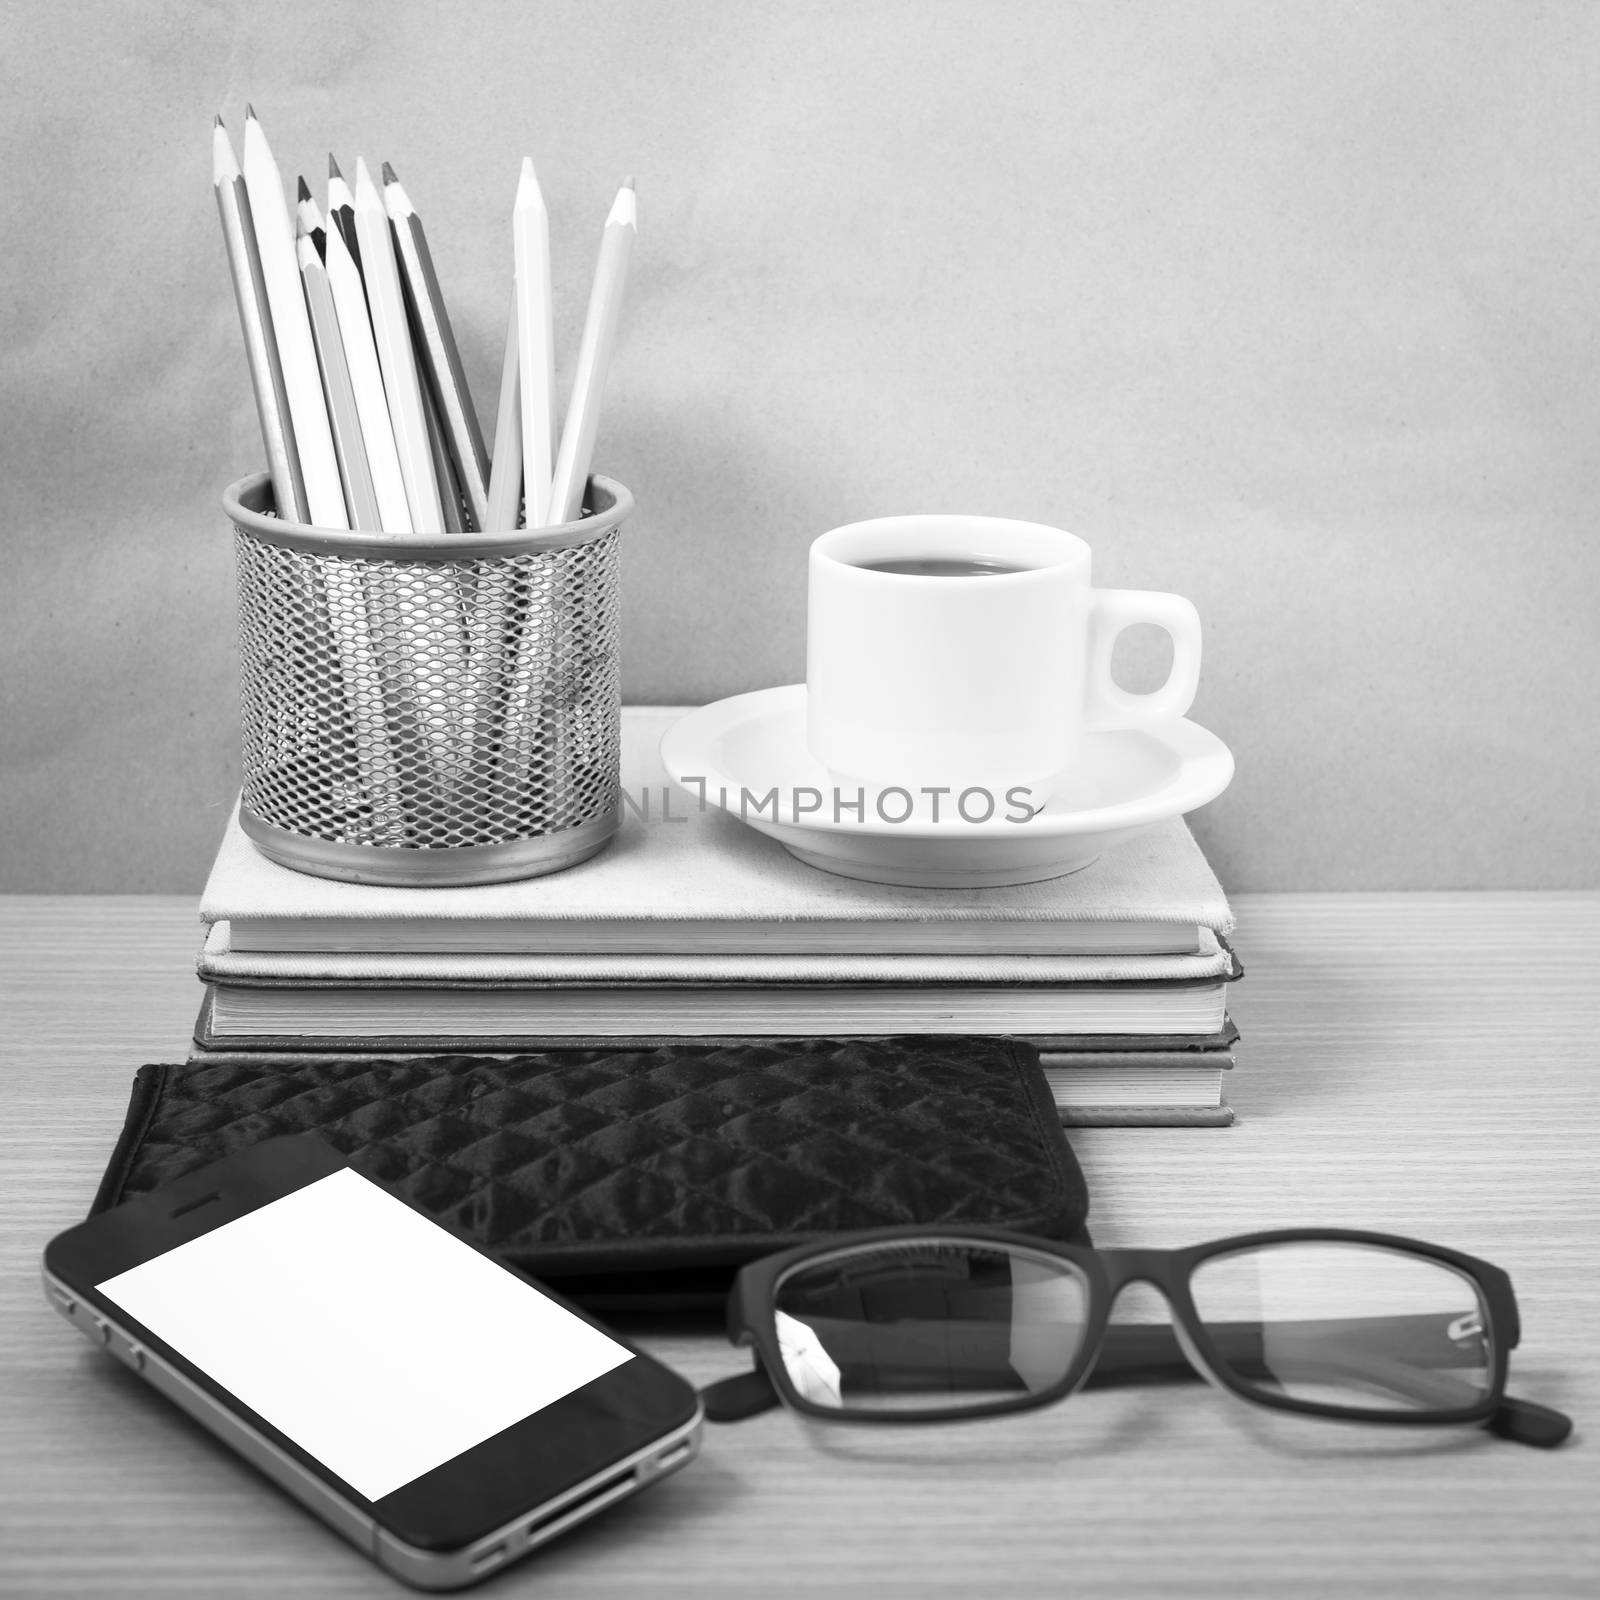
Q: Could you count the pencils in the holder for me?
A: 11